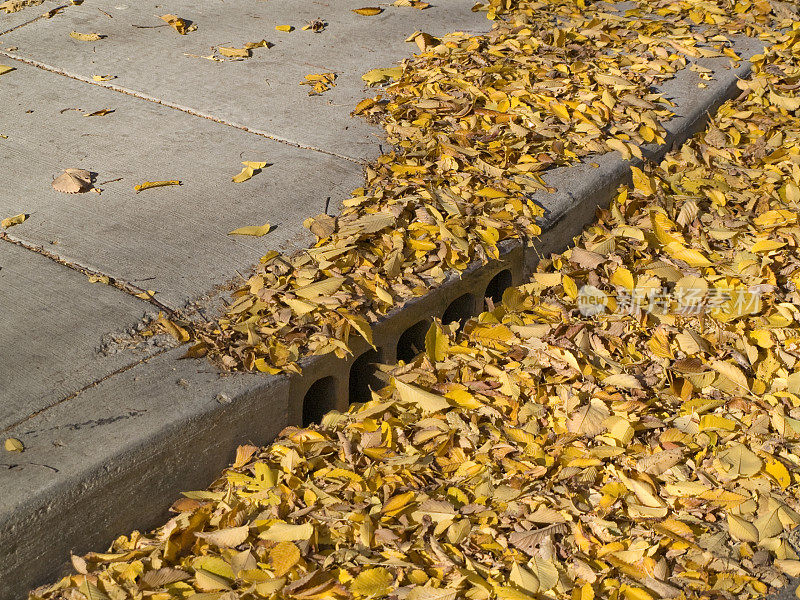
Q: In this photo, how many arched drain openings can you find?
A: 5